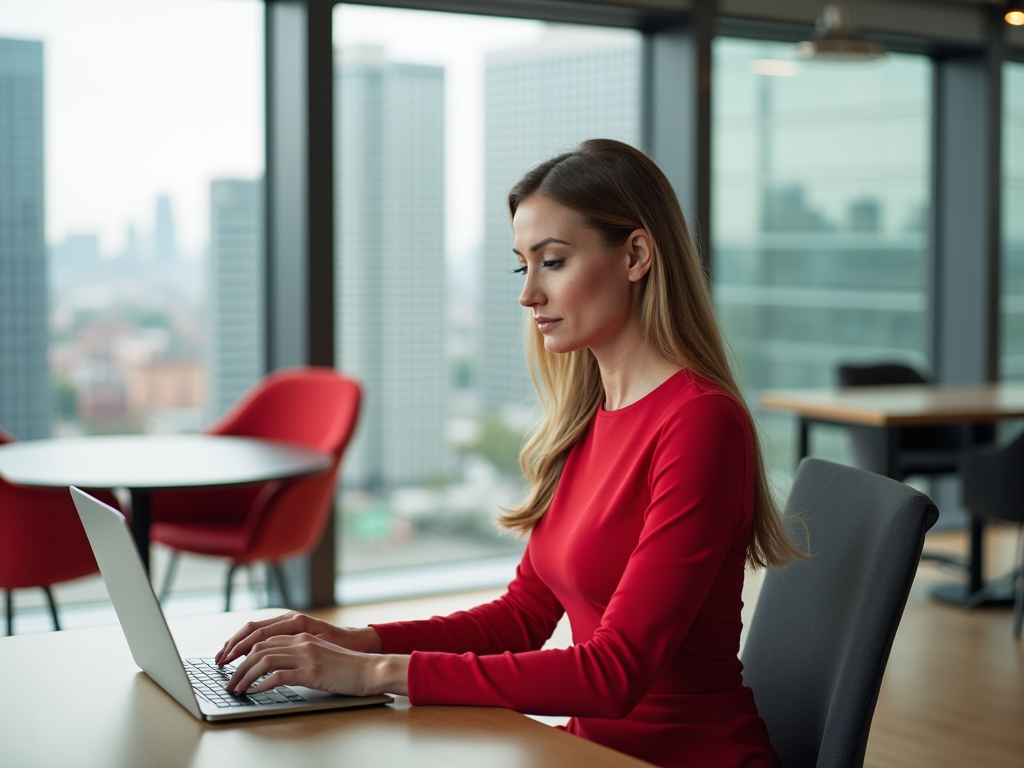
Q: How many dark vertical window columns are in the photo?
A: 3